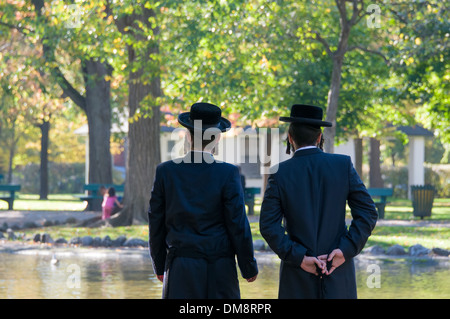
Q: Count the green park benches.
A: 4